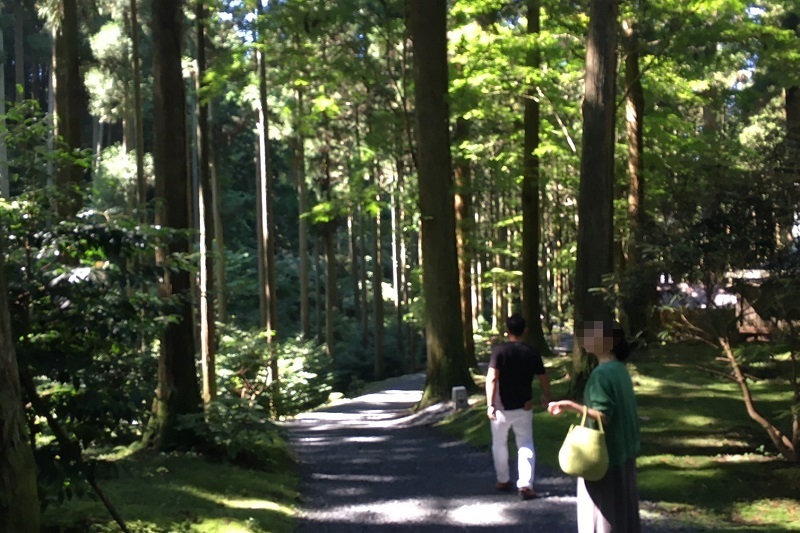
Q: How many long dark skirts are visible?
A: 1